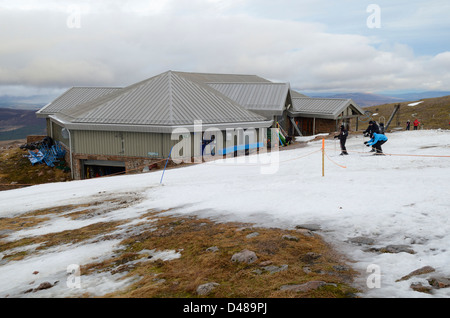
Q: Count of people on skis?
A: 3